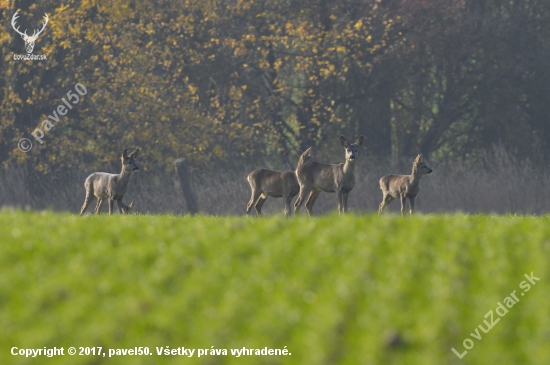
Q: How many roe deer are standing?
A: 4